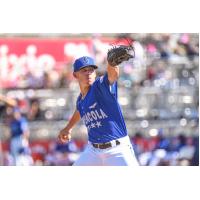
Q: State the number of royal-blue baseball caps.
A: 1